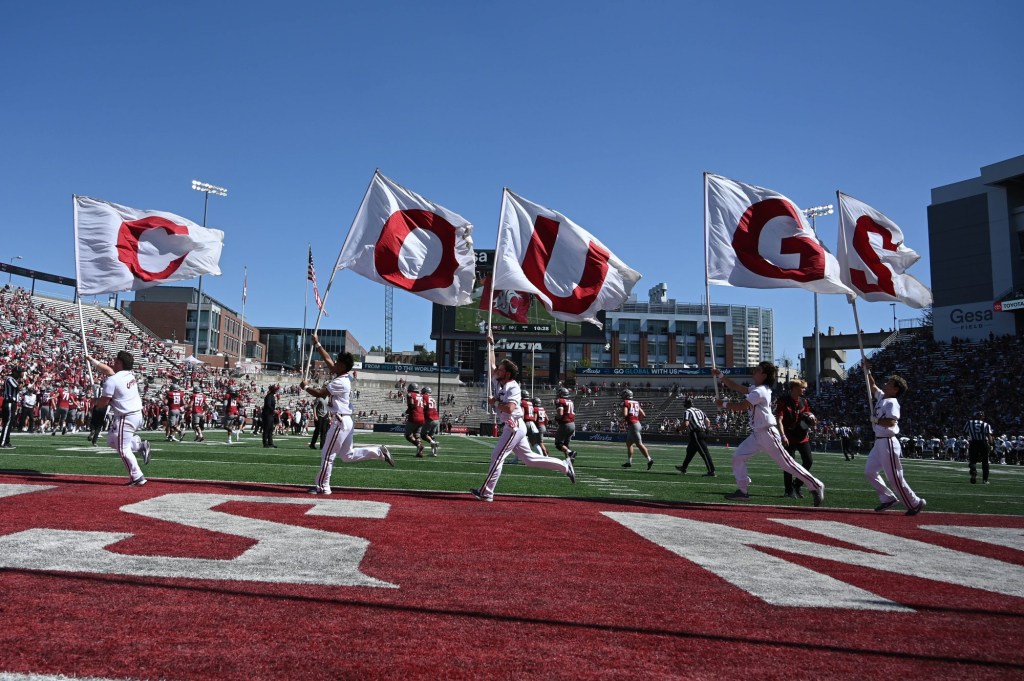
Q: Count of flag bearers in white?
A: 5